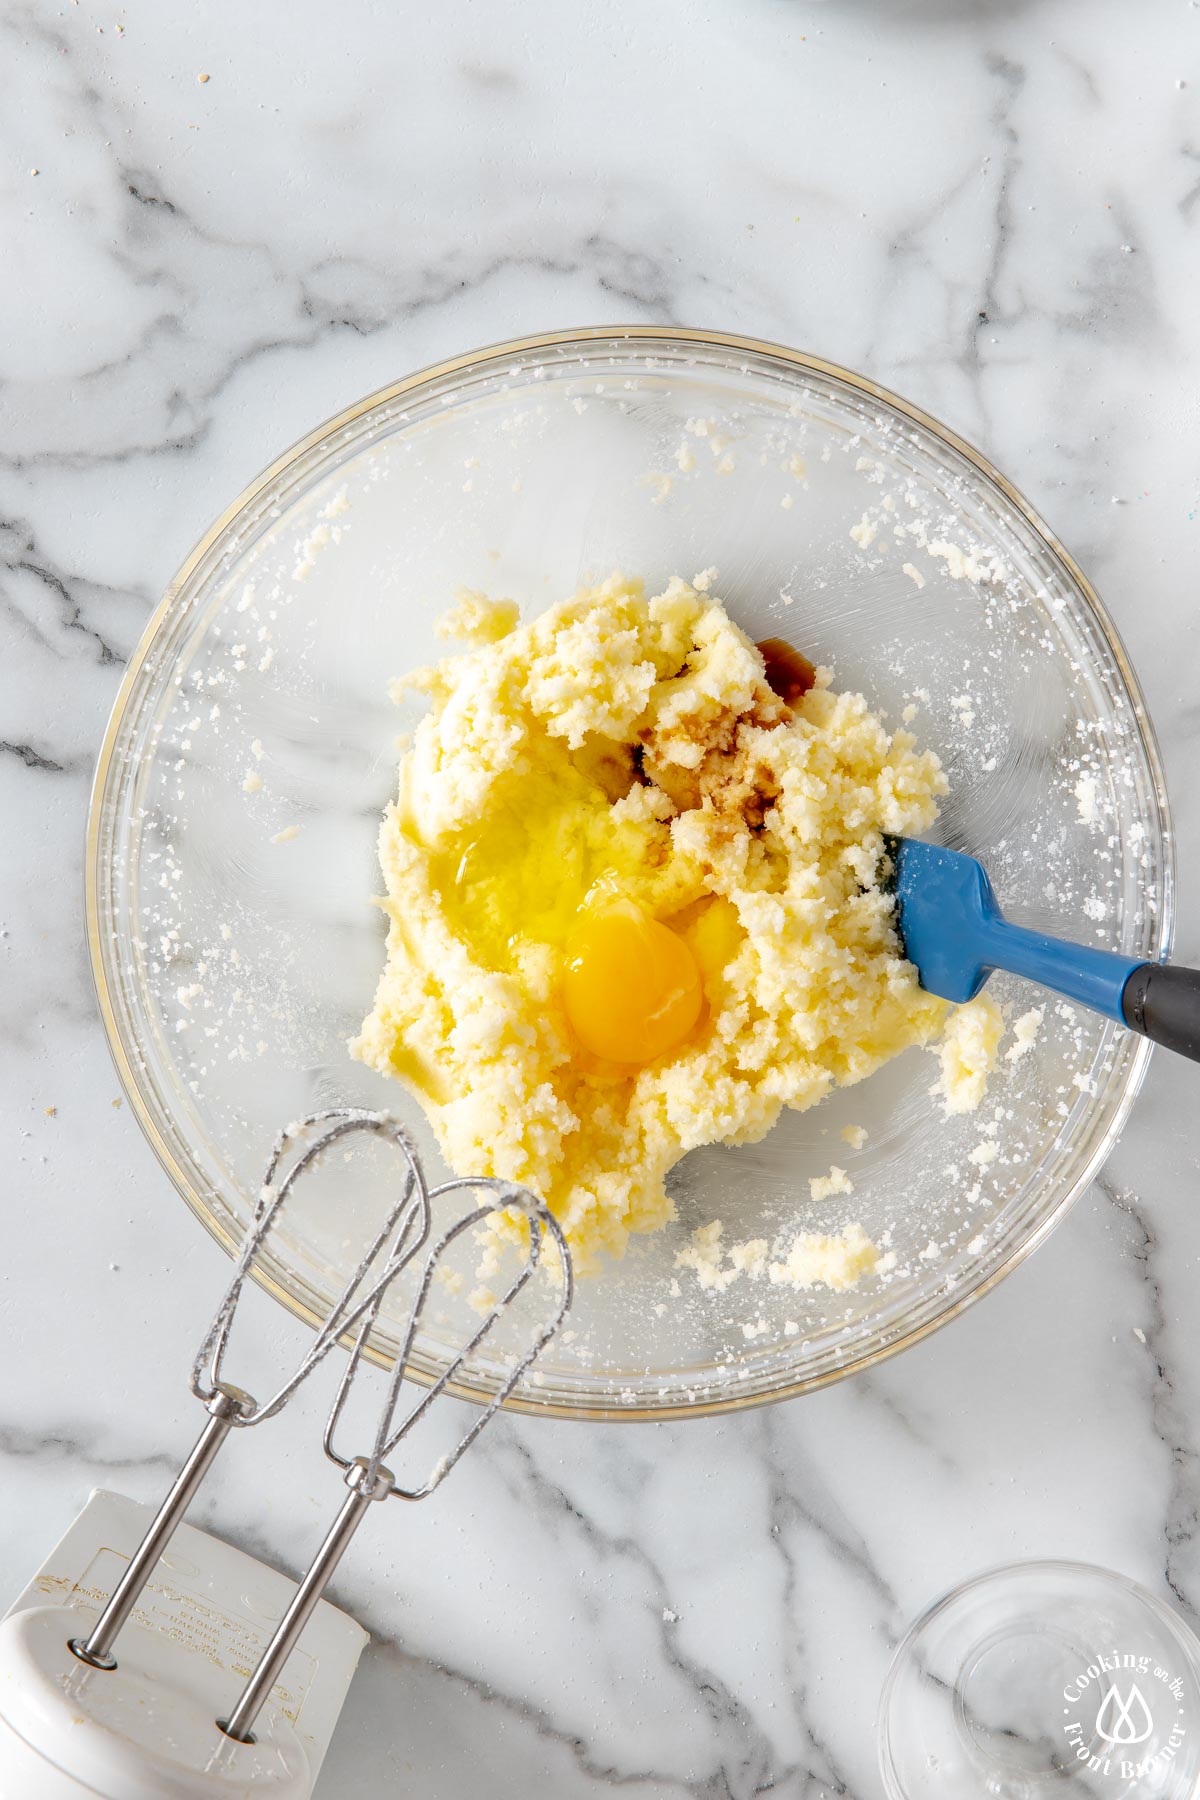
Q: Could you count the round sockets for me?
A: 2